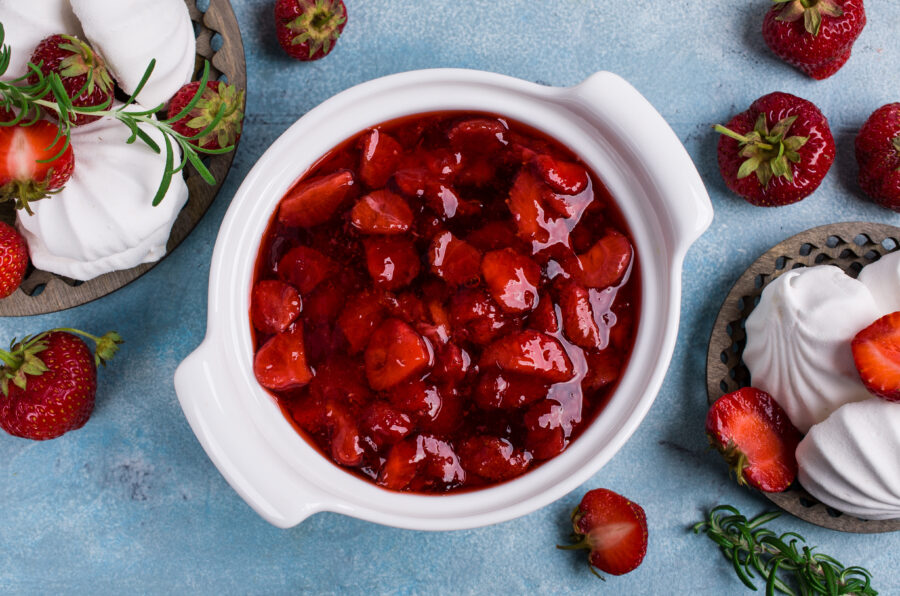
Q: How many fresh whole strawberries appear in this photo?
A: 8